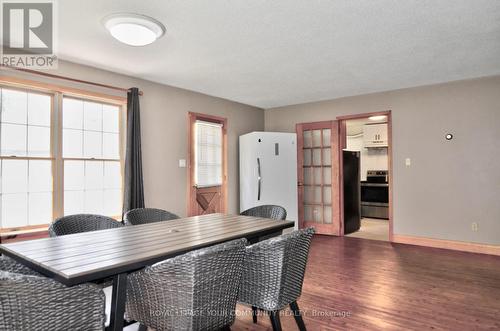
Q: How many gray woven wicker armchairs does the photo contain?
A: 6